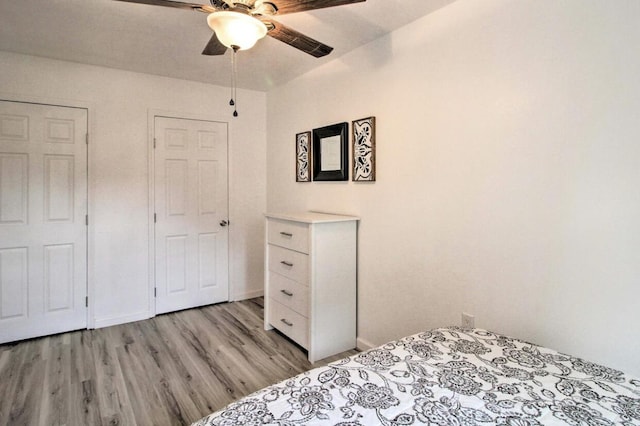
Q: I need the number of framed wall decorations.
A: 3